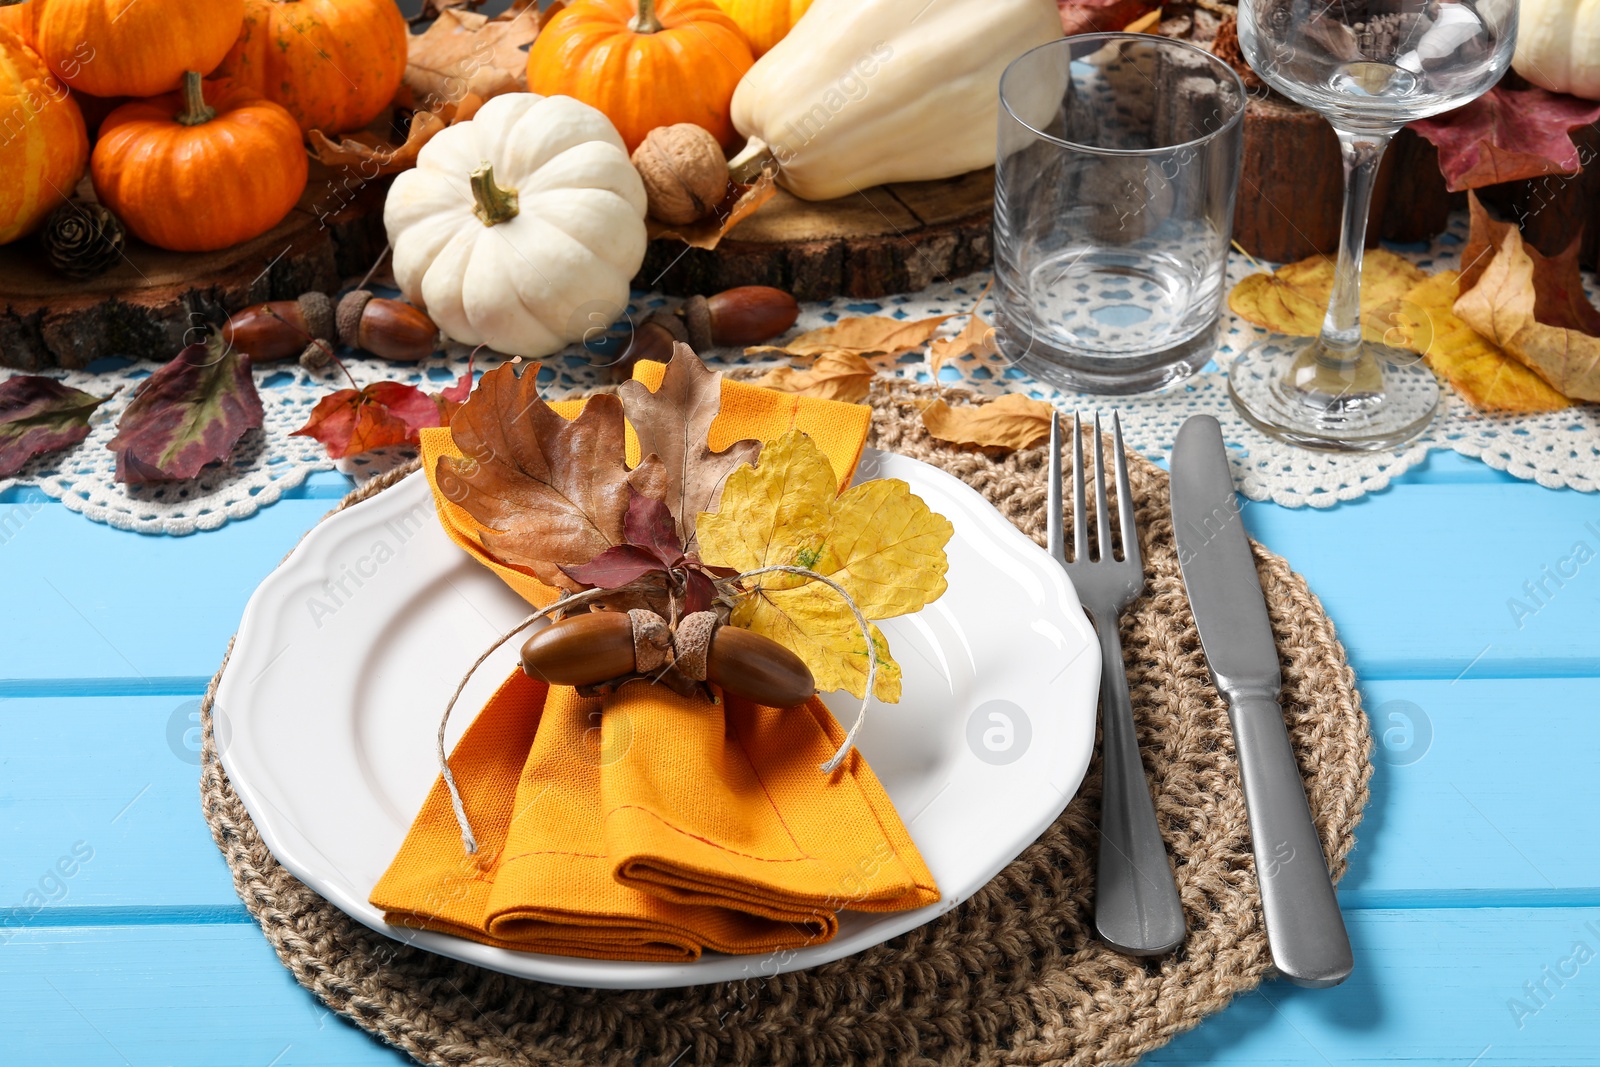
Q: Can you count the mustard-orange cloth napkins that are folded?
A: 1